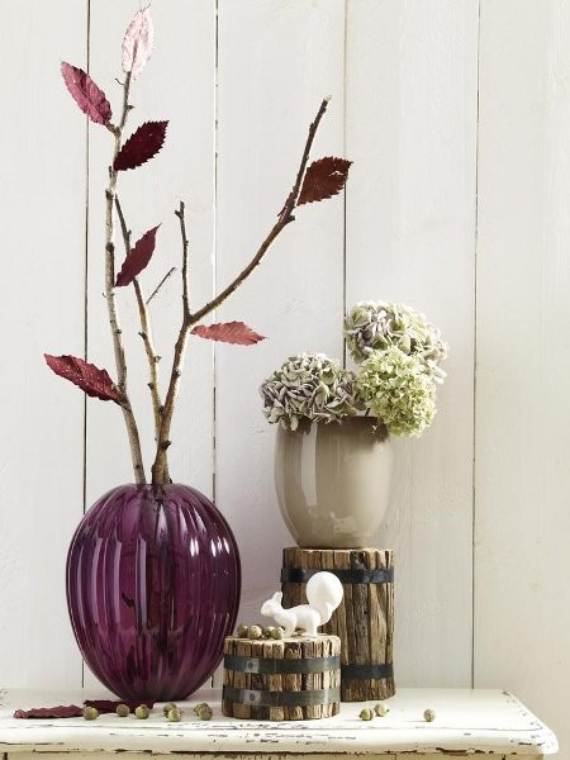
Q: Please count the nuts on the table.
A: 10